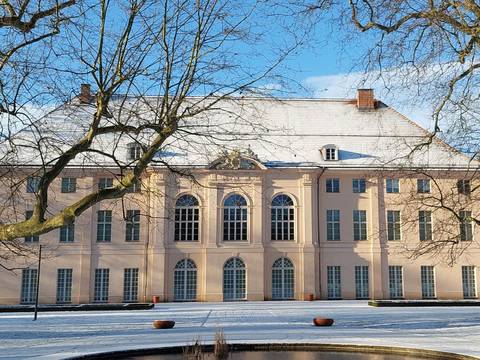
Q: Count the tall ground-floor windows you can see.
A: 12